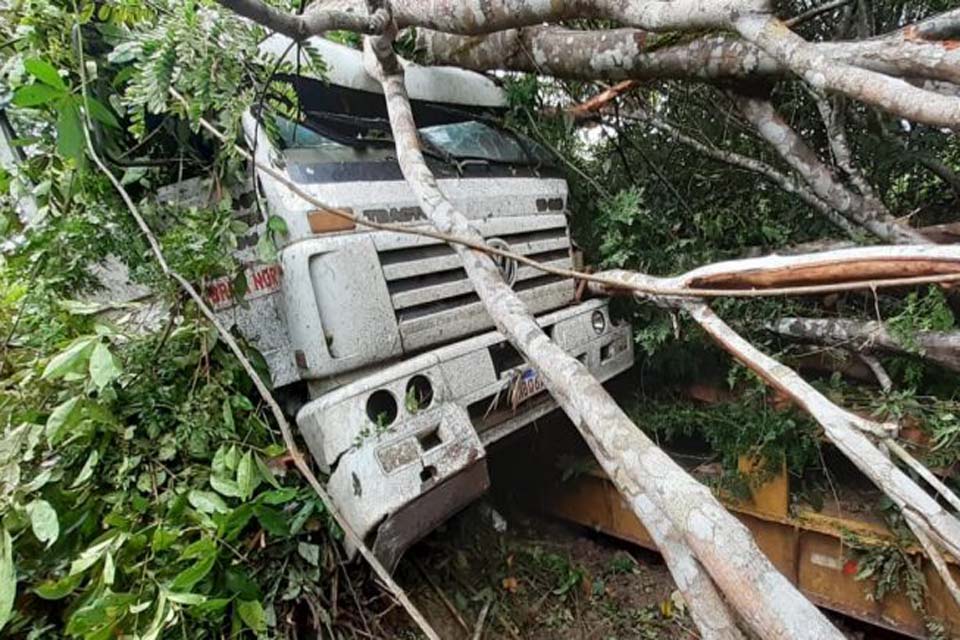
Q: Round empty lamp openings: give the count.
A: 2